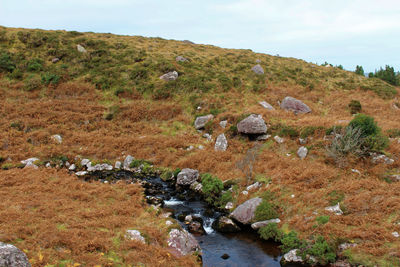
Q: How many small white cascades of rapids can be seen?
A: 2